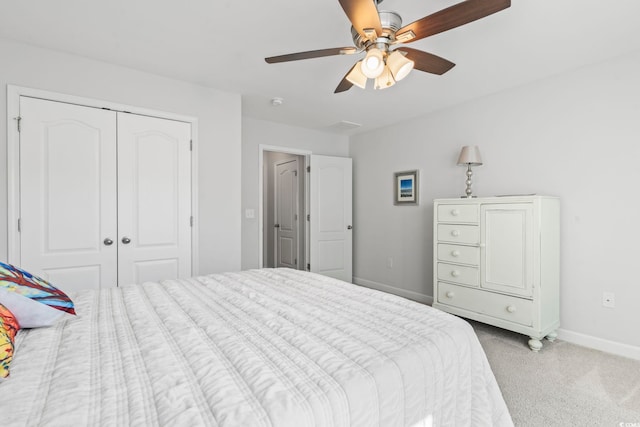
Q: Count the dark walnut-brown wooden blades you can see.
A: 5